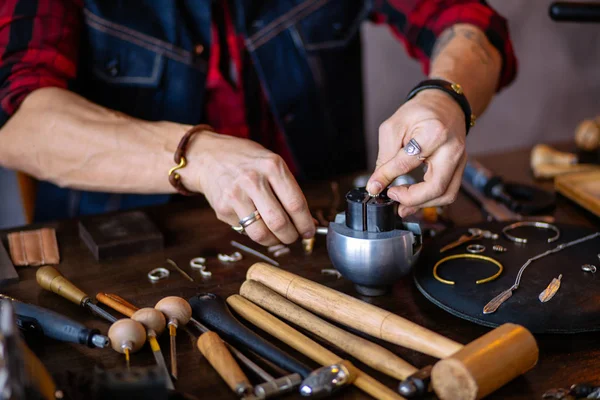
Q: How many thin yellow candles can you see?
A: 0